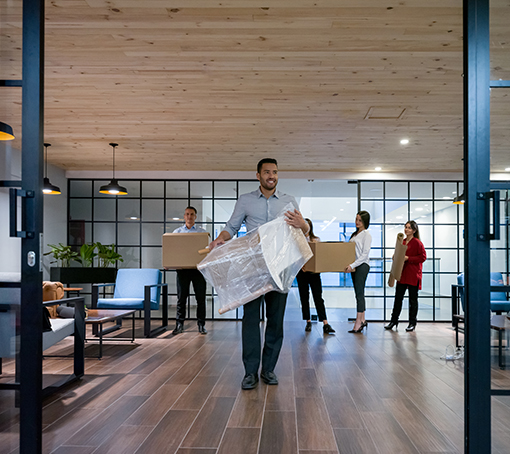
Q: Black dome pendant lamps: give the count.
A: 4